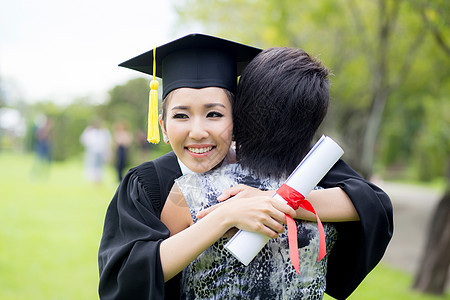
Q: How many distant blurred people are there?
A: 3